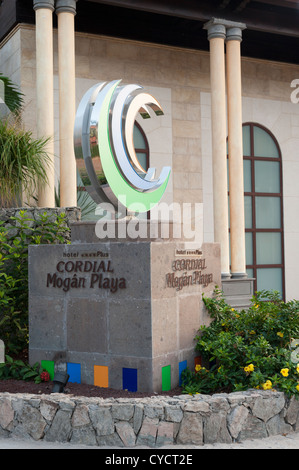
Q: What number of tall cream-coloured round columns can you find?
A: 4